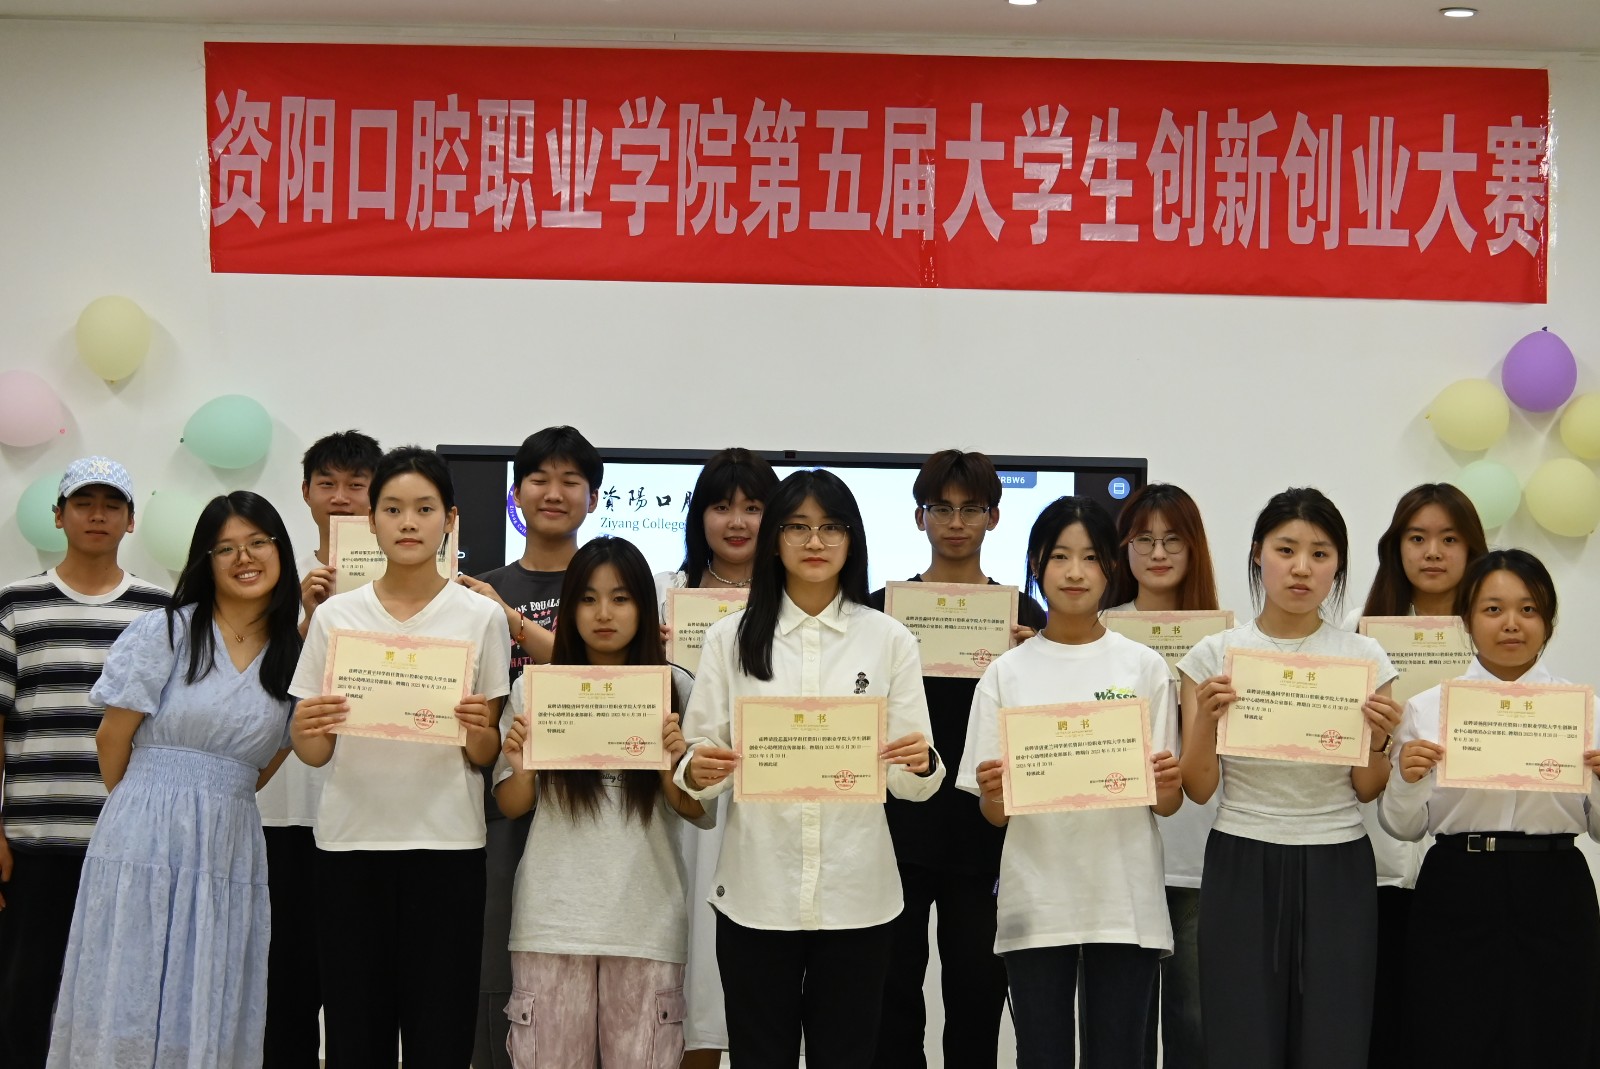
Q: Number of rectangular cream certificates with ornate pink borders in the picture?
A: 11